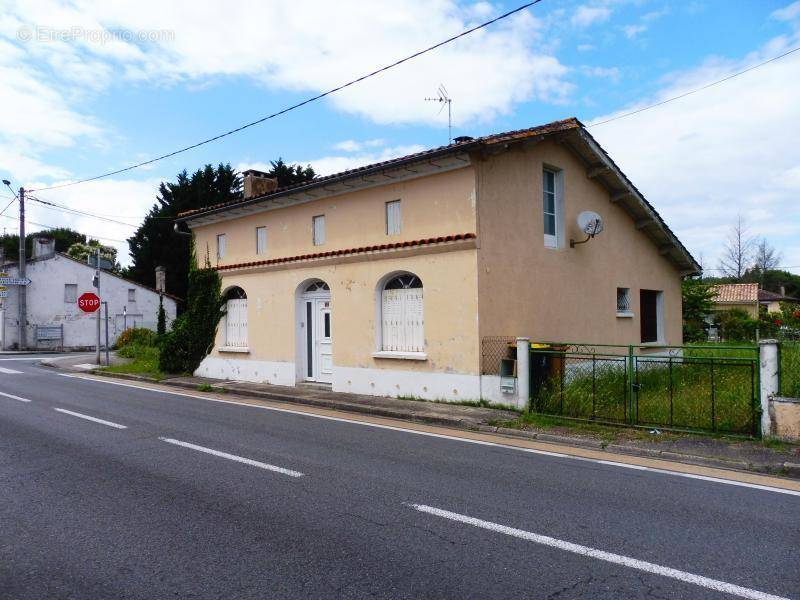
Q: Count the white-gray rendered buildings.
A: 1